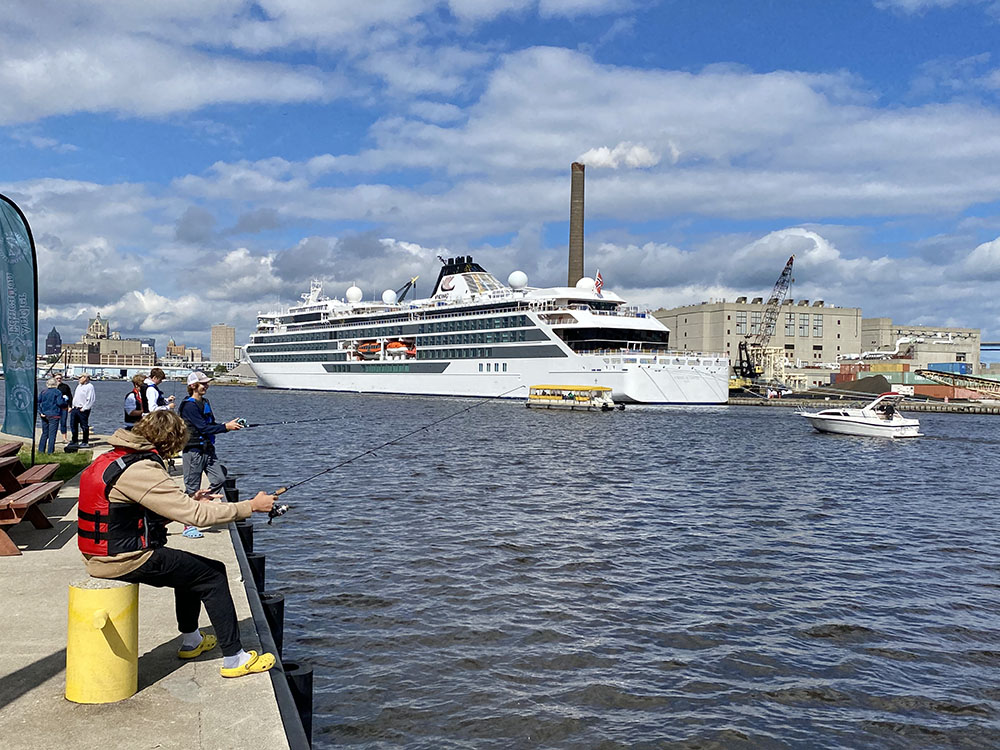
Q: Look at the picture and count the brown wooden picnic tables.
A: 2